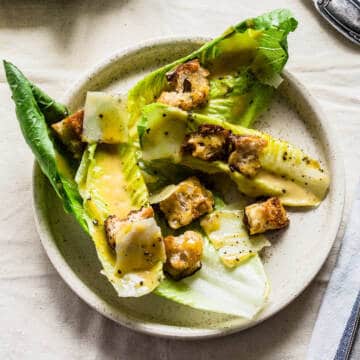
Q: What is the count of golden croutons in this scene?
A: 8